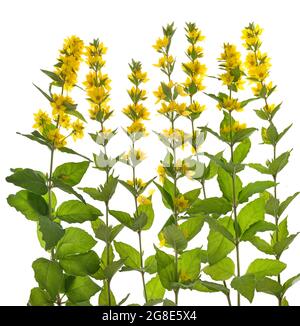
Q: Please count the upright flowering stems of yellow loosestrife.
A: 7